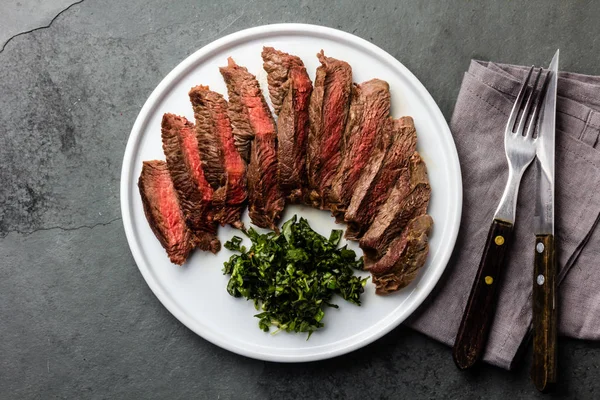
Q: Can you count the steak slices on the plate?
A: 10